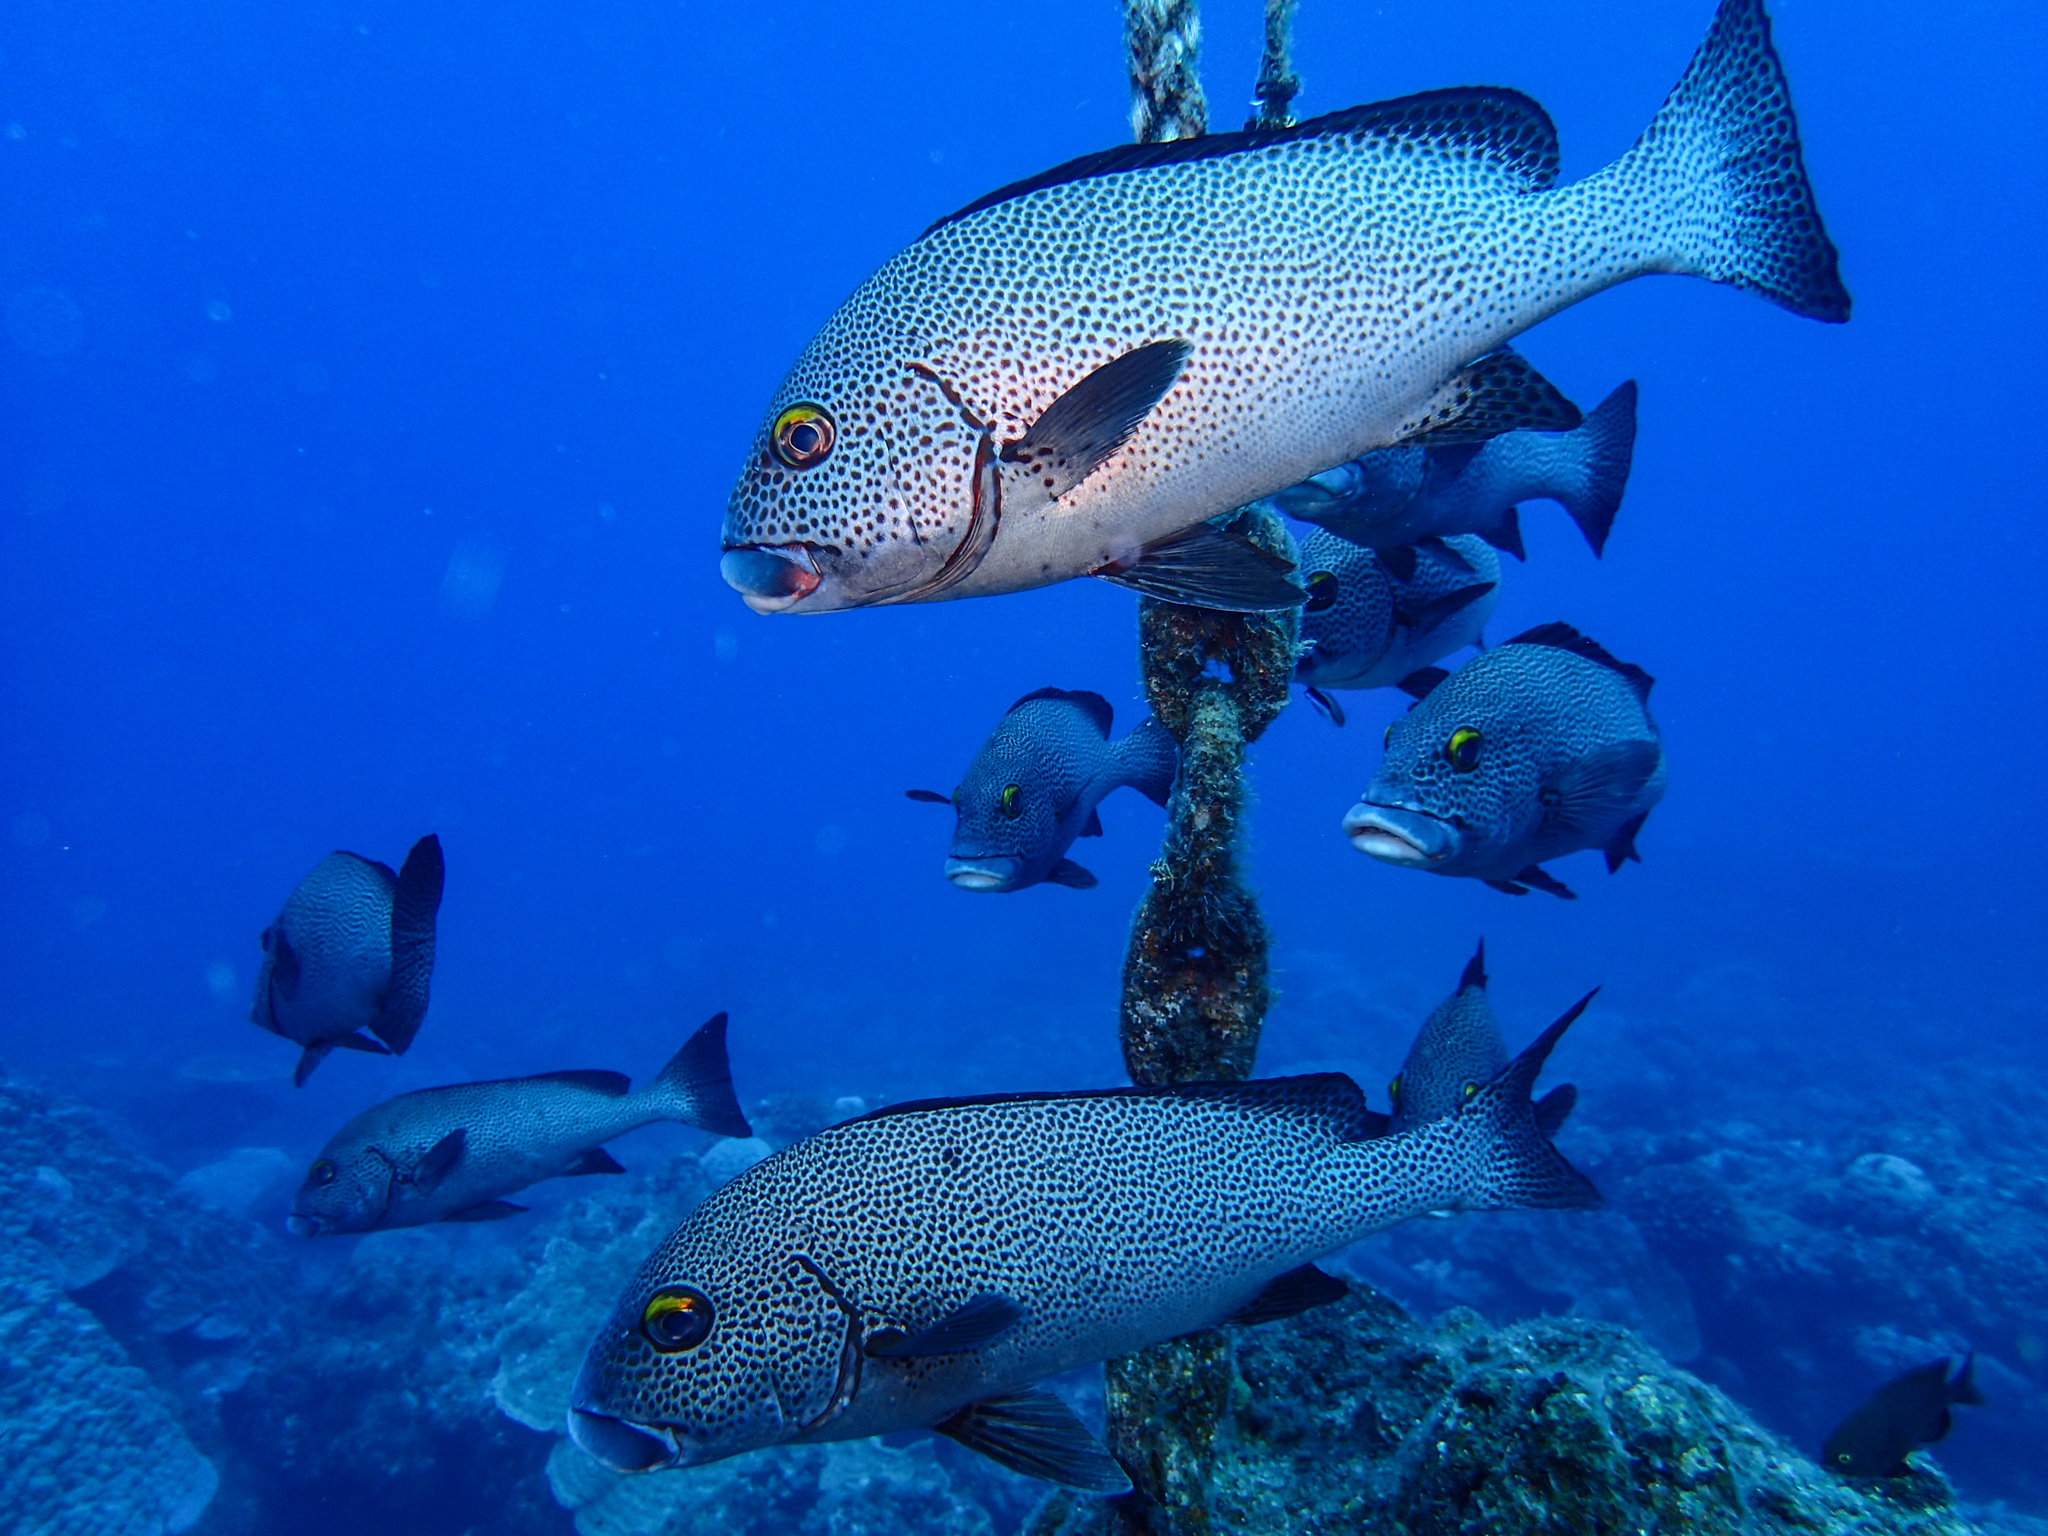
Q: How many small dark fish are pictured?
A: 1